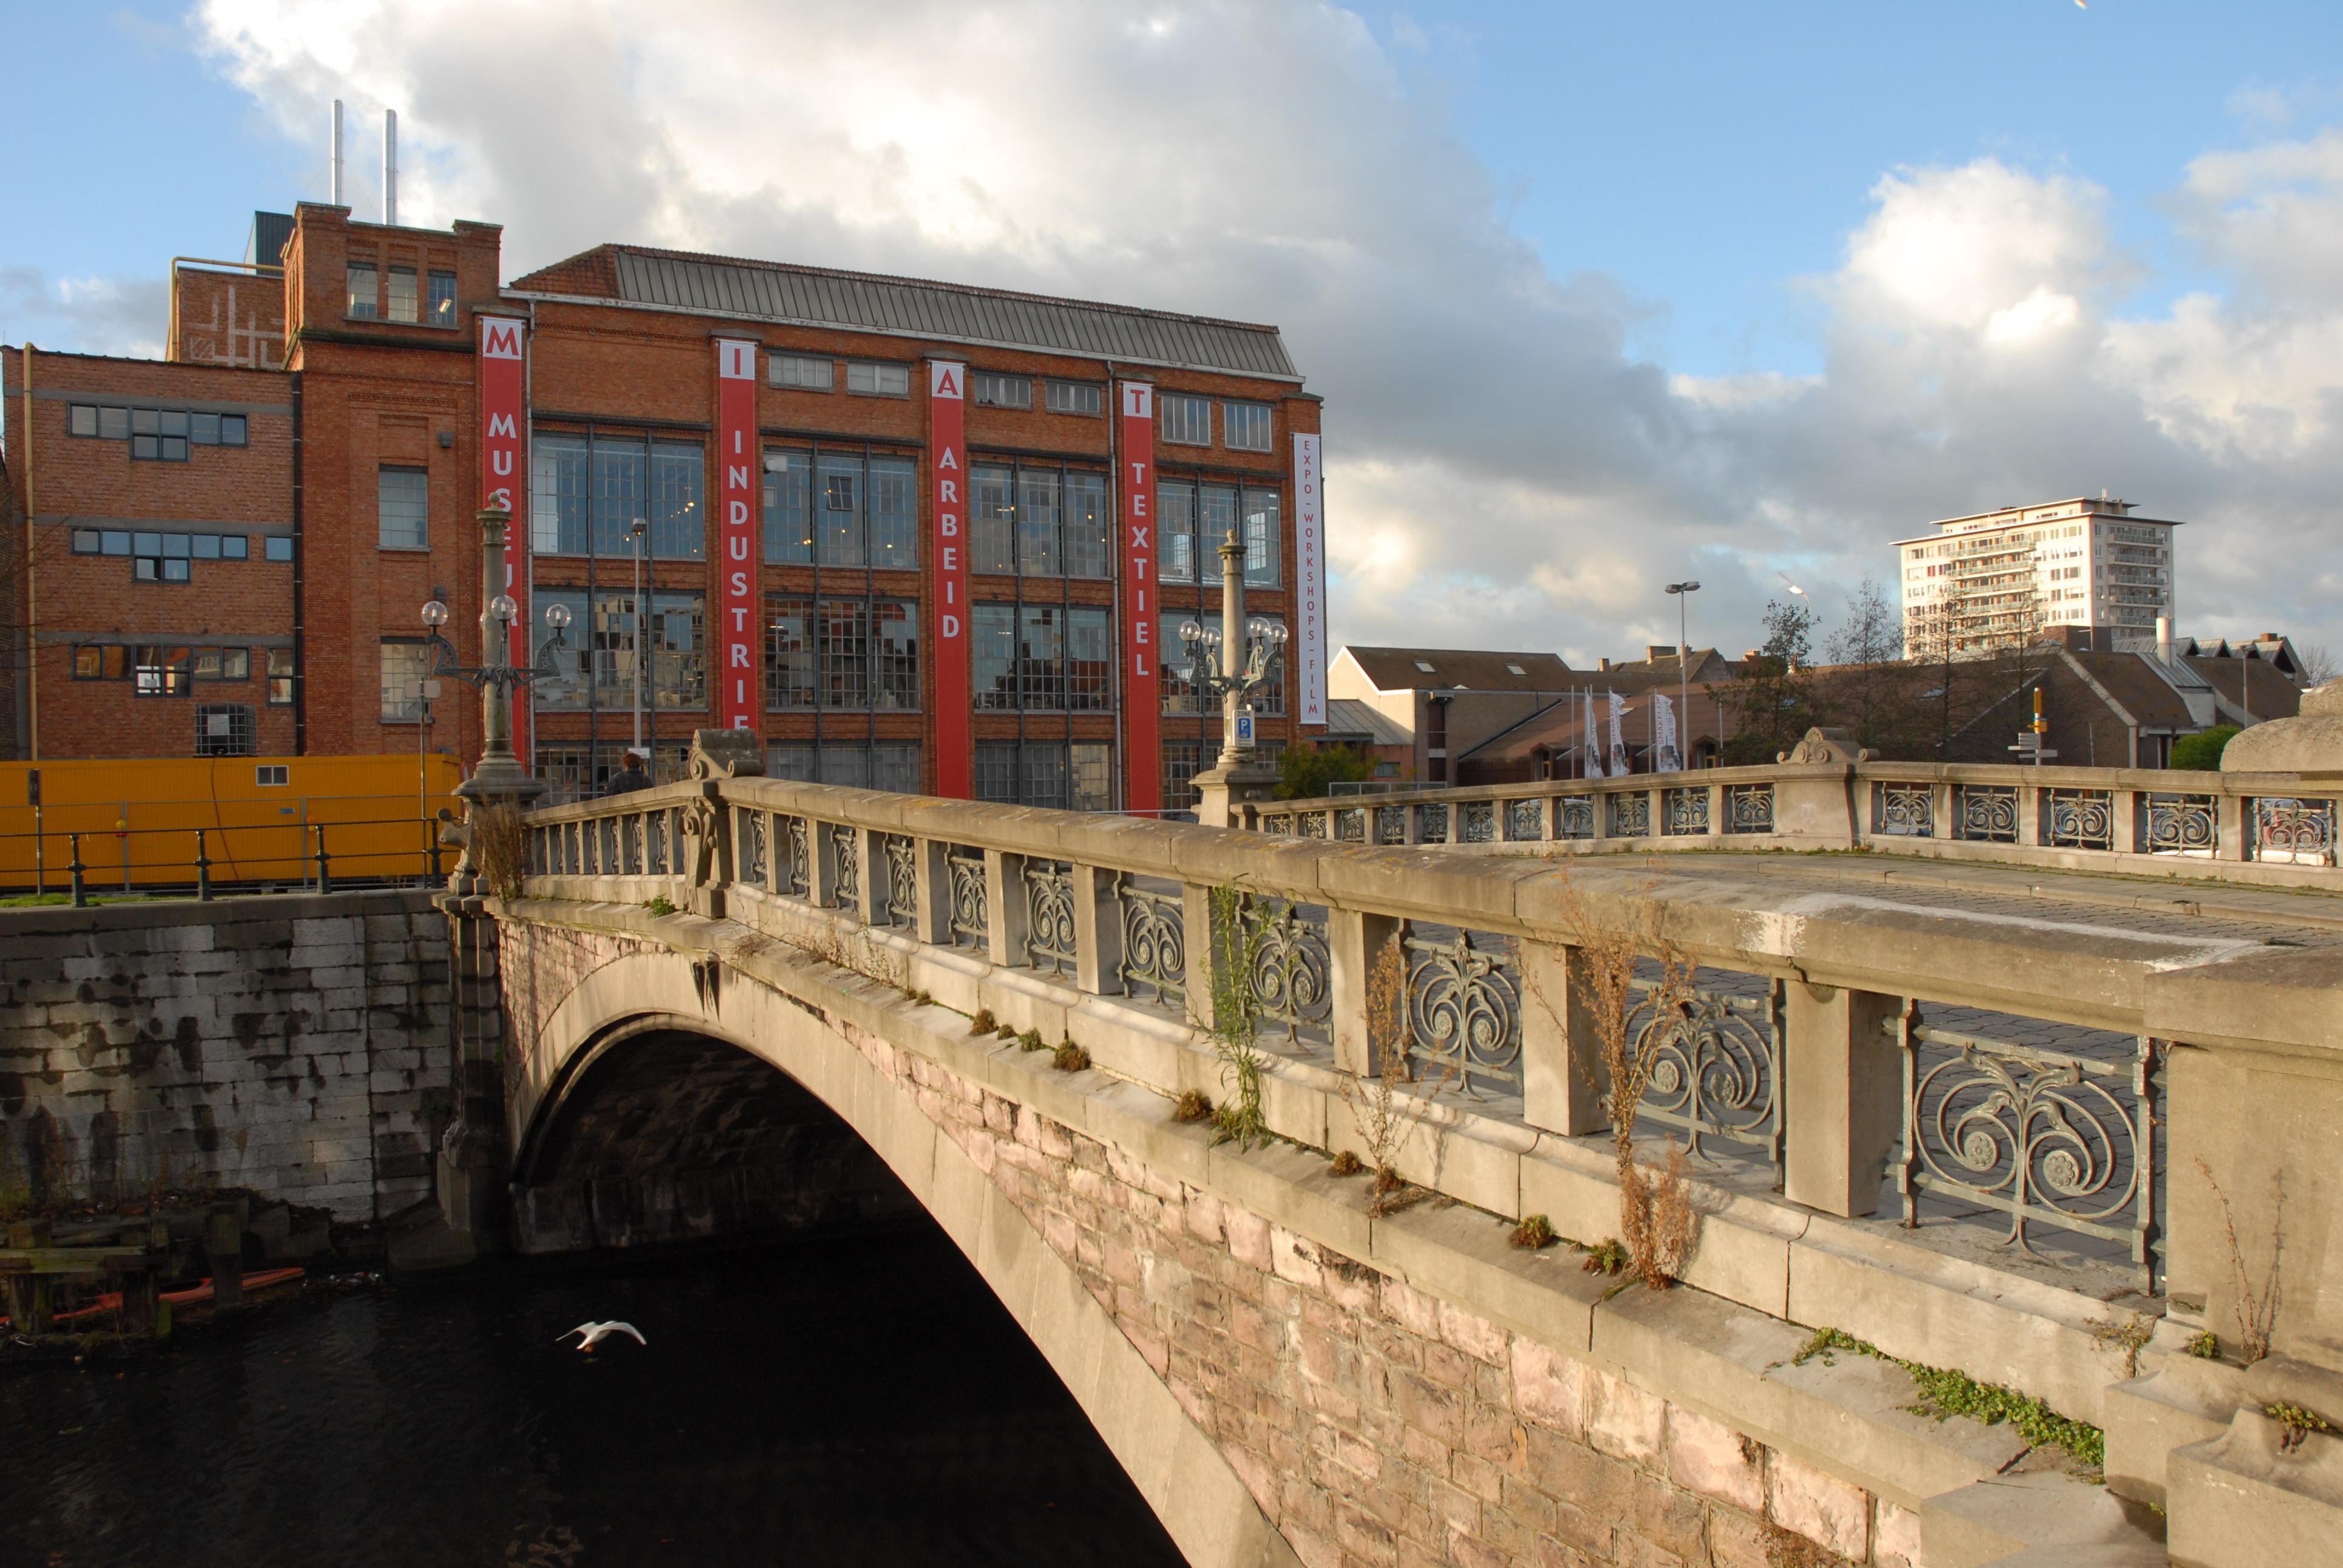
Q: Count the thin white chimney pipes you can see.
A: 2